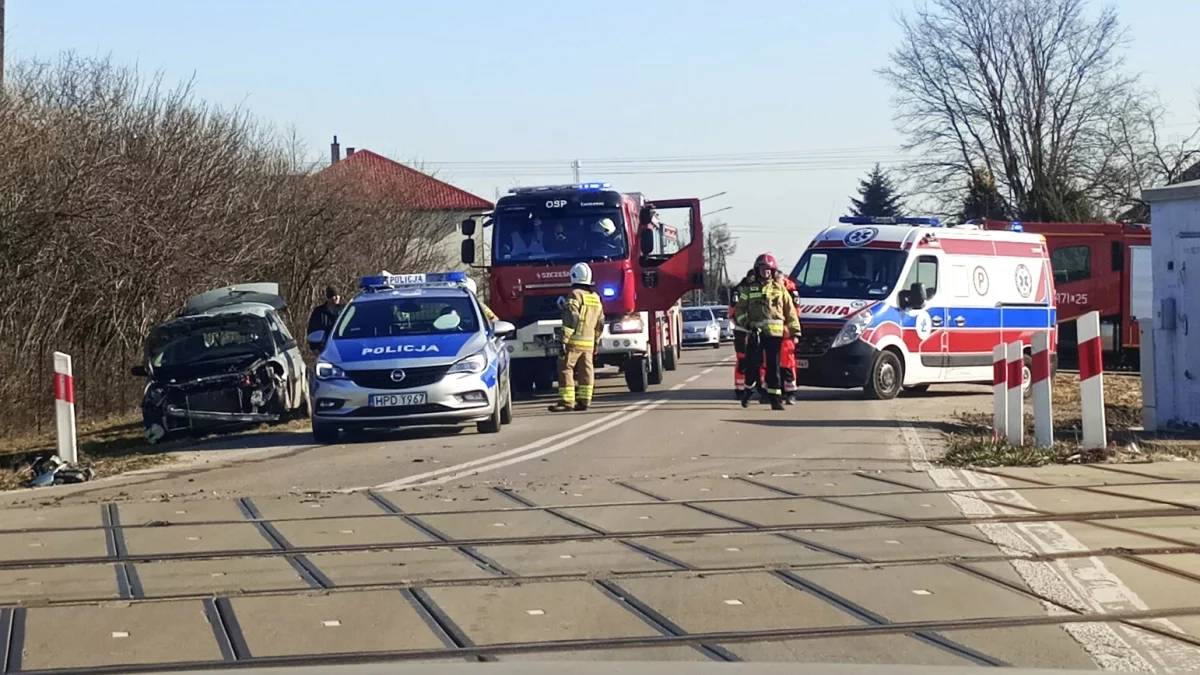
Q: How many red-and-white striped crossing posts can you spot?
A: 5